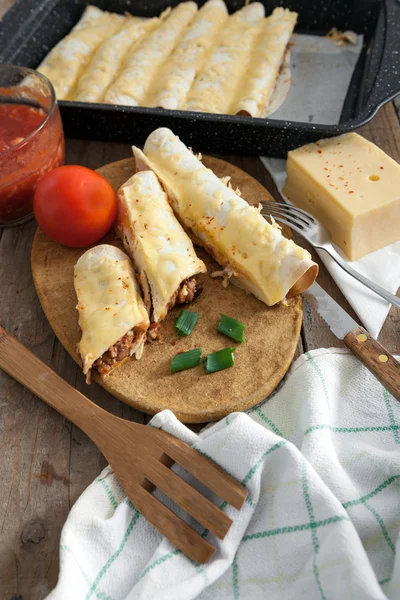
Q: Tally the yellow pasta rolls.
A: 9